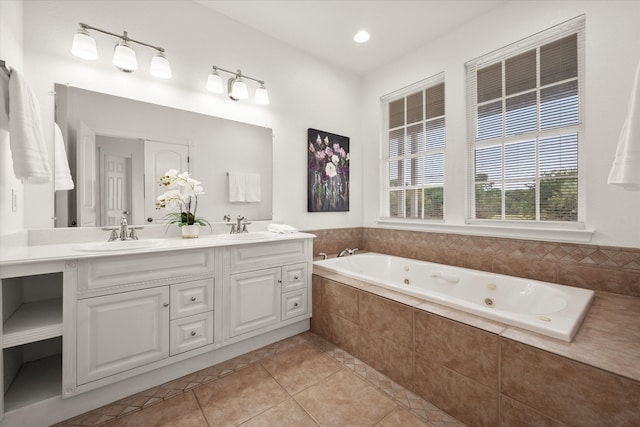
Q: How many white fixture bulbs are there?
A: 6